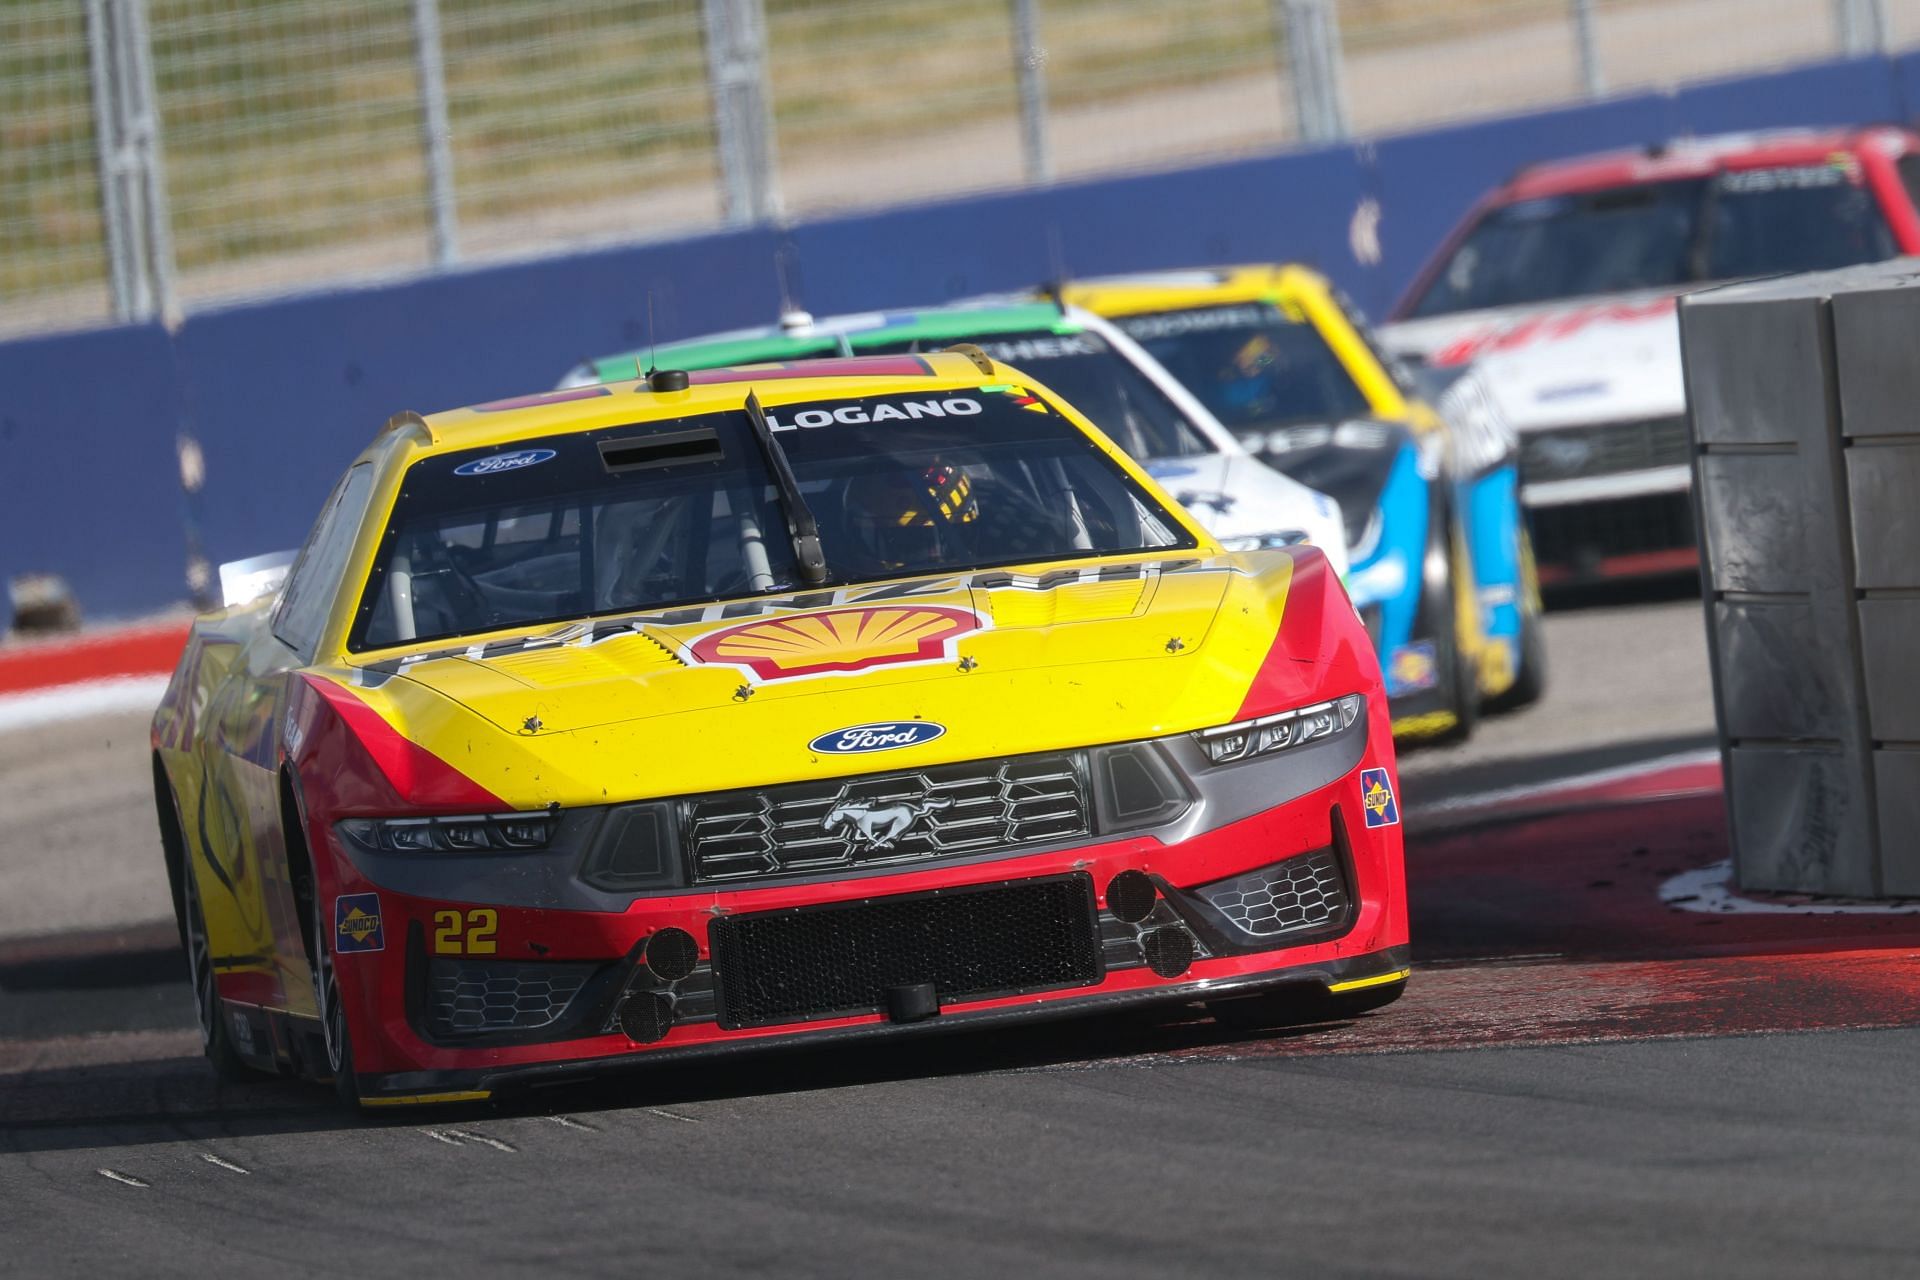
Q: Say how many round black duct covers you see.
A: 4